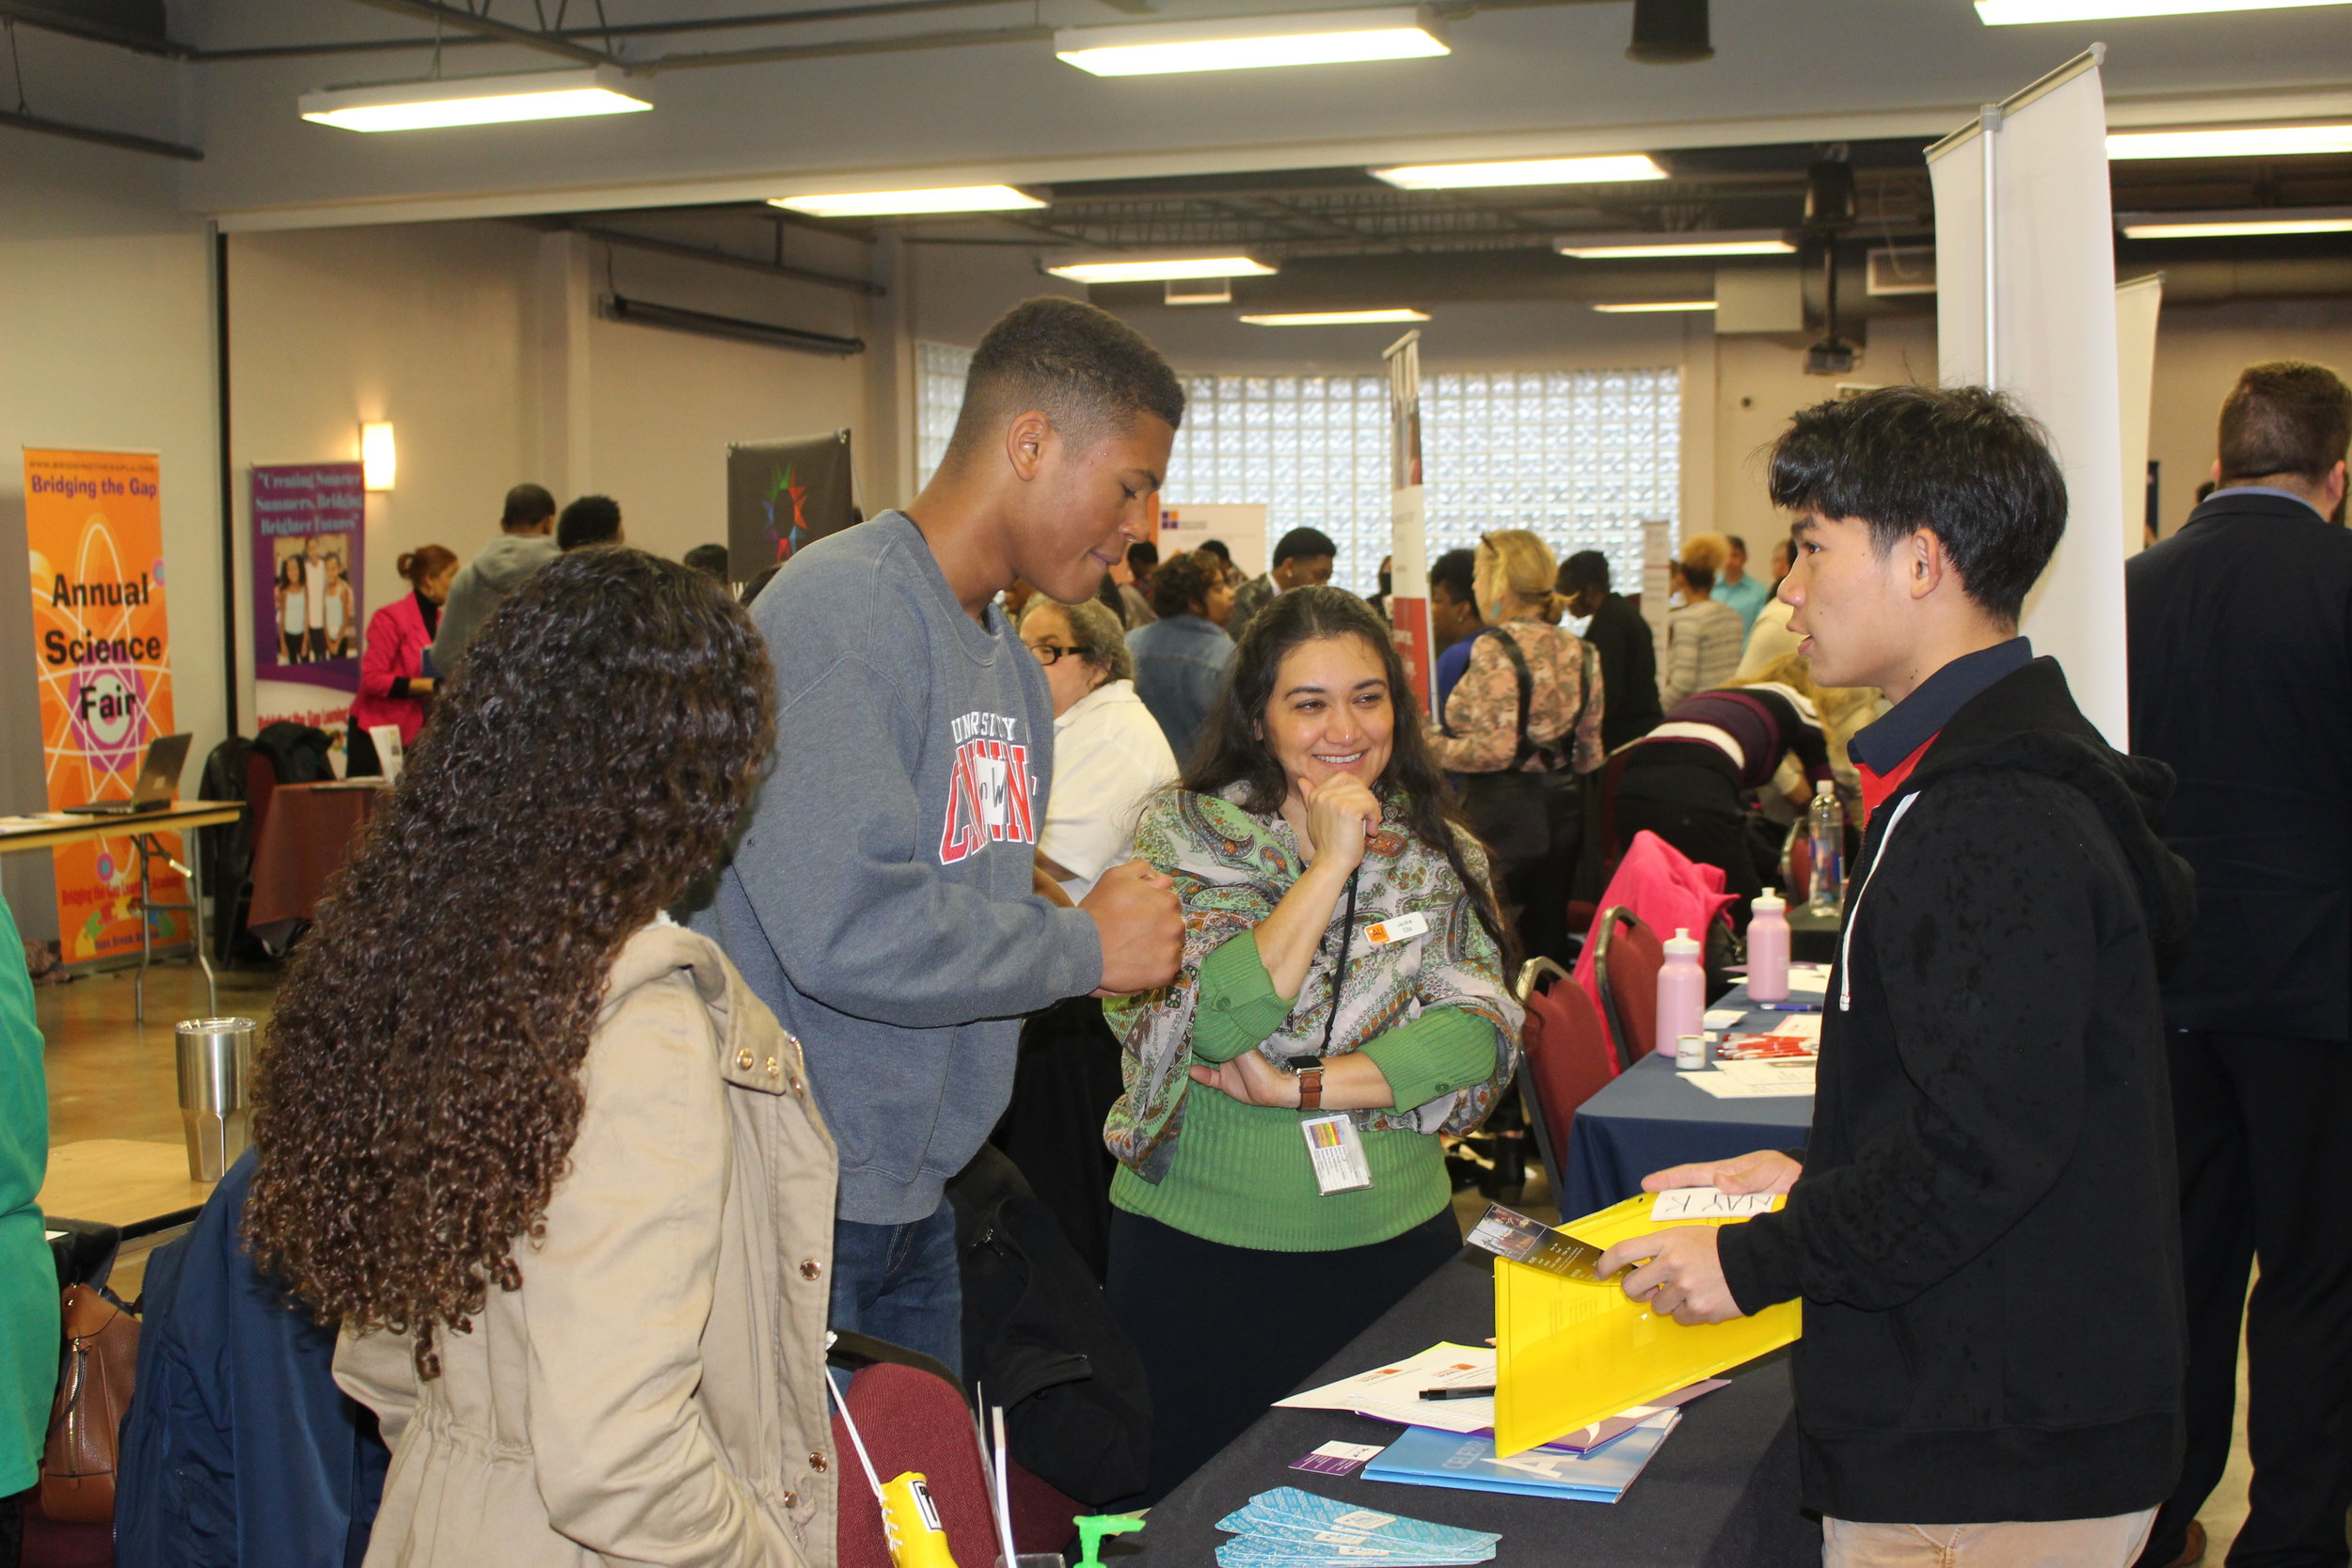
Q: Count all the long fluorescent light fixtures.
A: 11